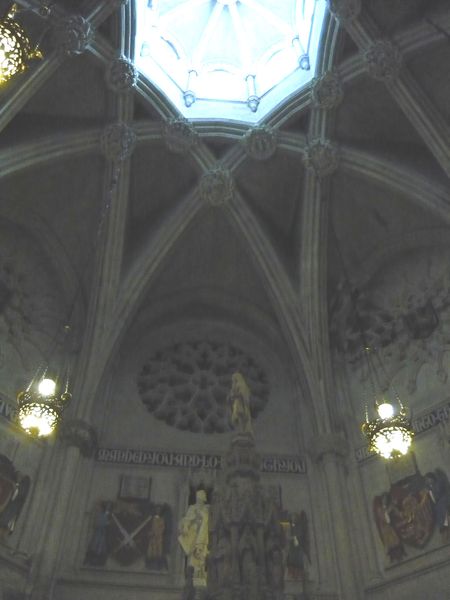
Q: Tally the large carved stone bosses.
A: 10